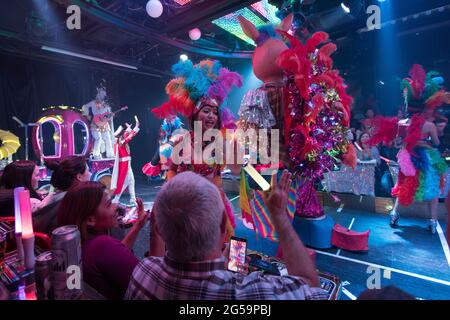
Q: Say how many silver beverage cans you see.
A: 2